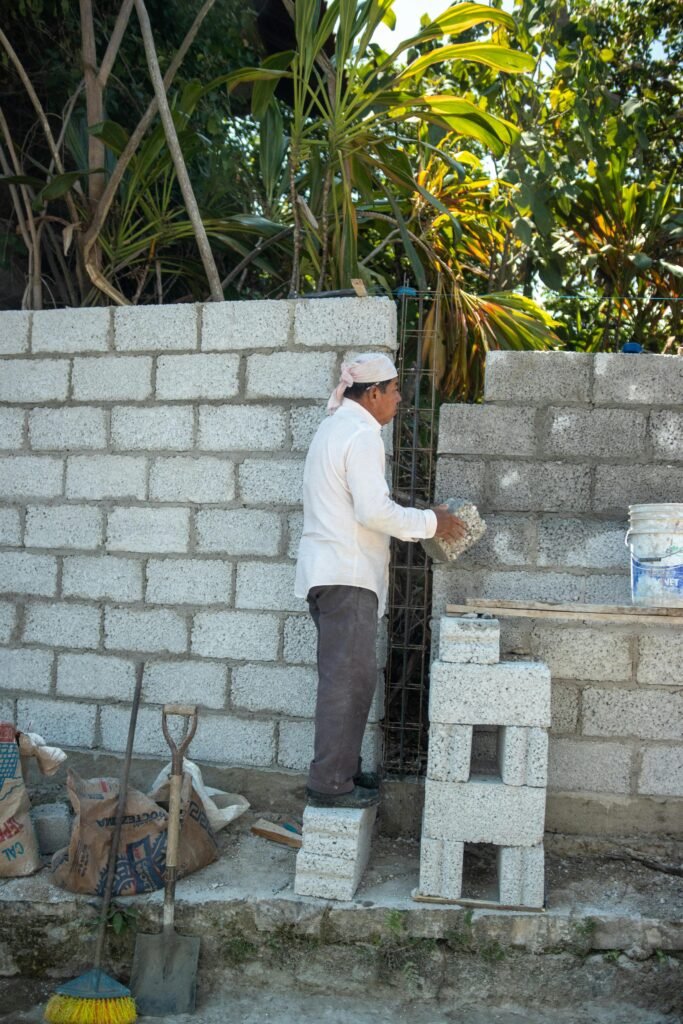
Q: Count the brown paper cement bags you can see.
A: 2